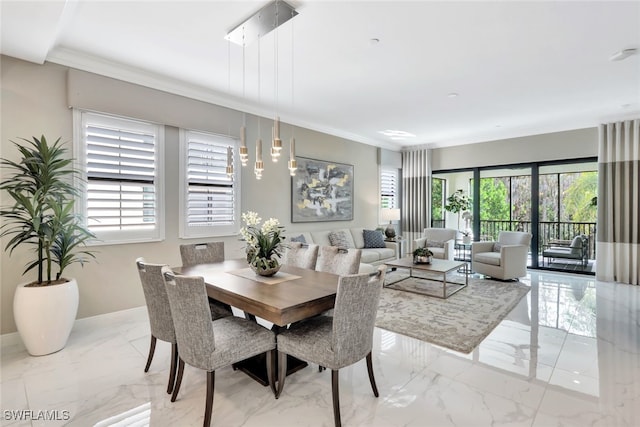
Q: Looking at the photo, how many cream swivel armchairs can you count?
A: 2